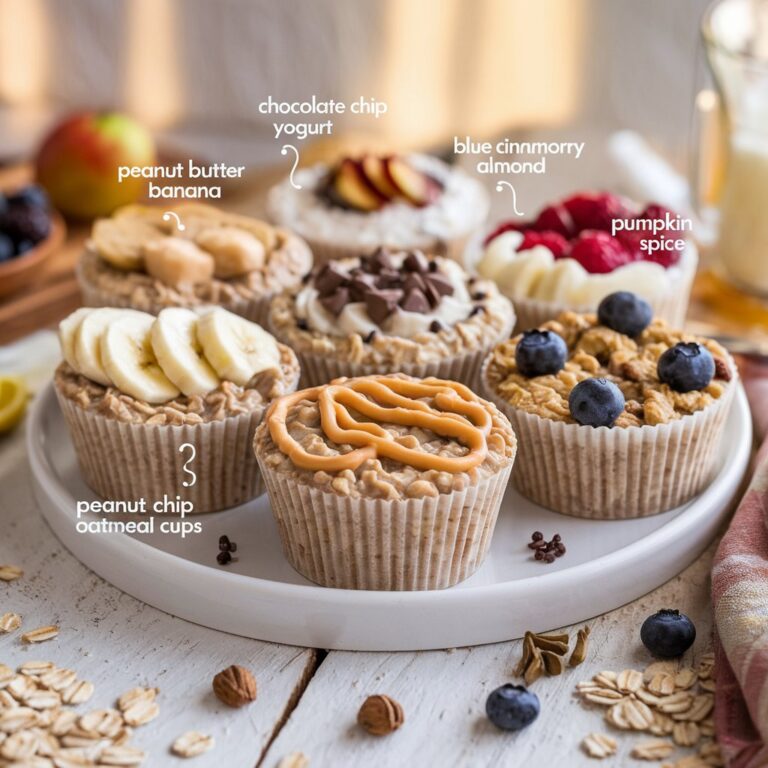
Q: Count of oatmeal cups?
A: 7